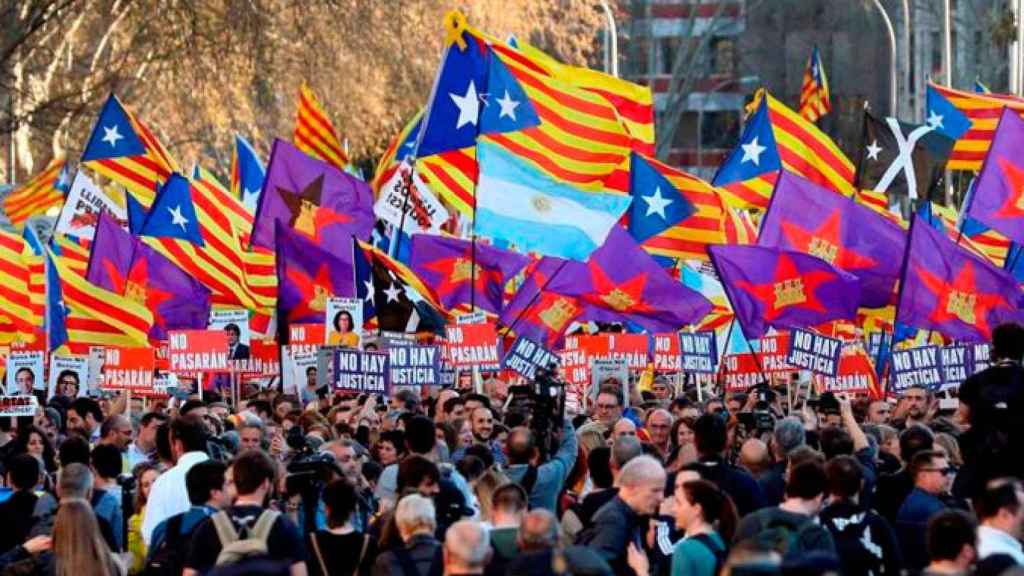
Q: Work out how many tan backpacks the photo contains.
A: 1